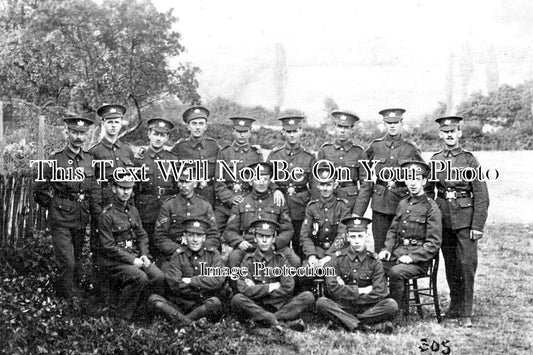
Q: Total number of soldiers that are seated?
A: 8